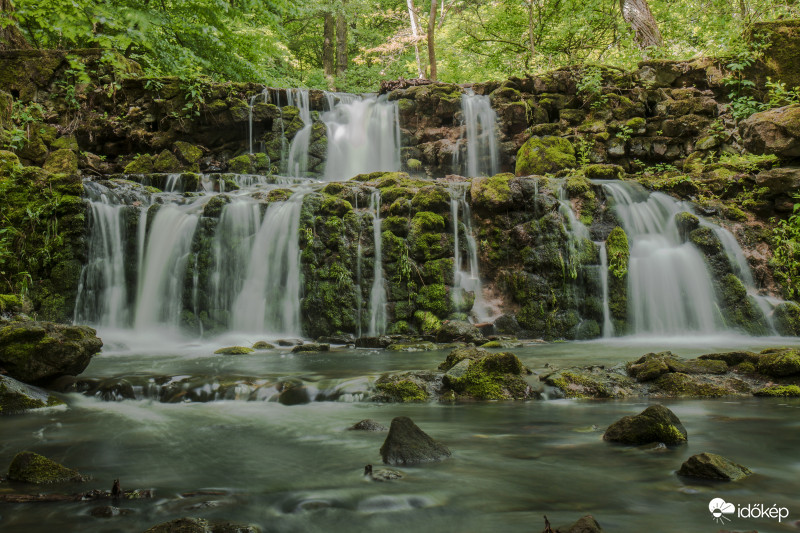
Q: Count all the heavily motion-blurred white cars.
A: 0